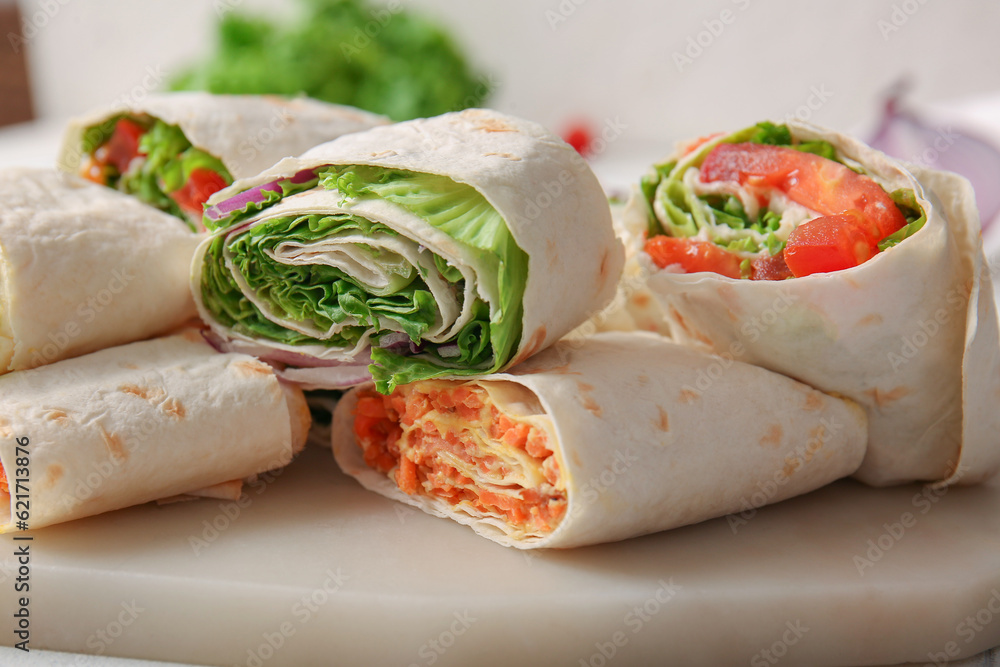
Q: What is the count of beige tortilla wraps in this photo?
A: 6